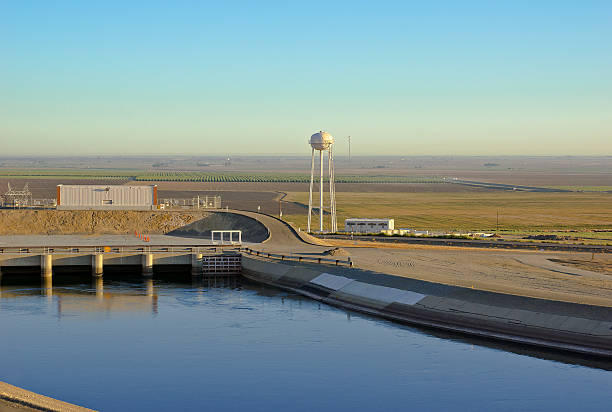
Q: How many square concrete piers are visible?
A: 4